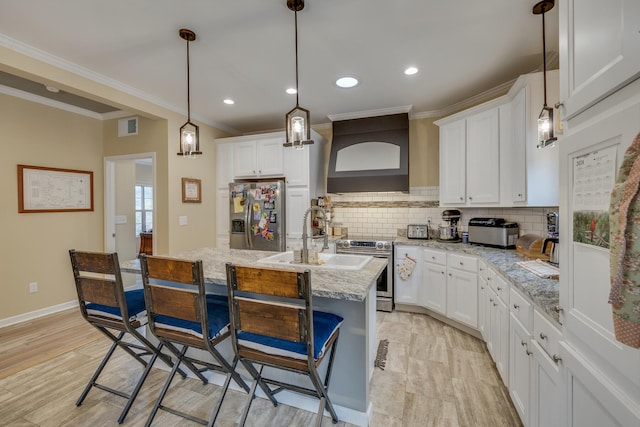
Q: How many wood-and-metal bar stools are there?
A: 3